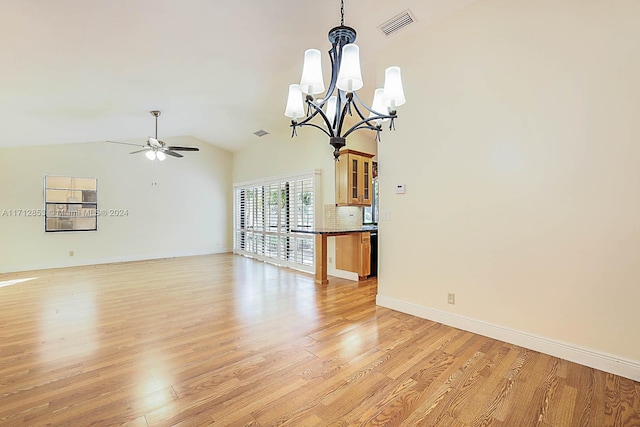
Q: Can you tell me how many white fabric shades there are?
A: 6